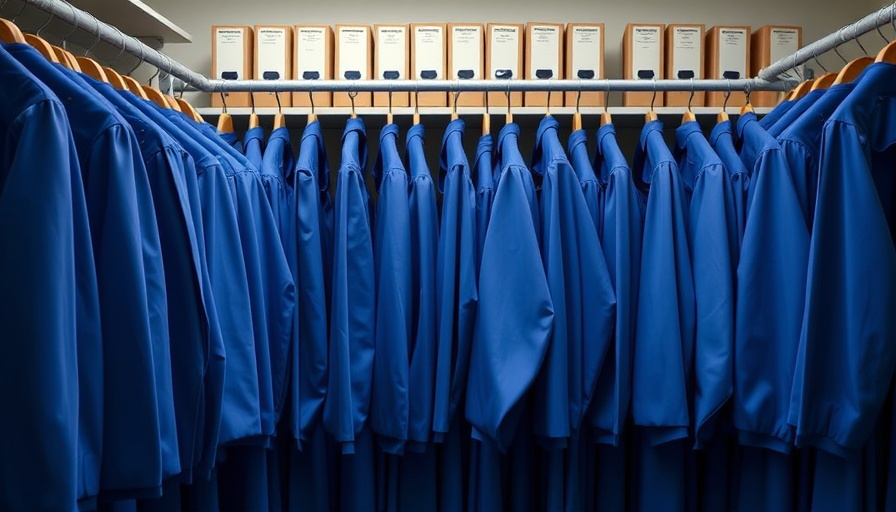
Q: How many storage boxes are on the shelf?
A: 14